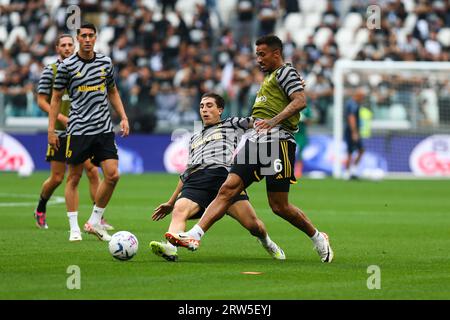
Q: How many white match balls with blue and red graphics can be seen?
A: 1